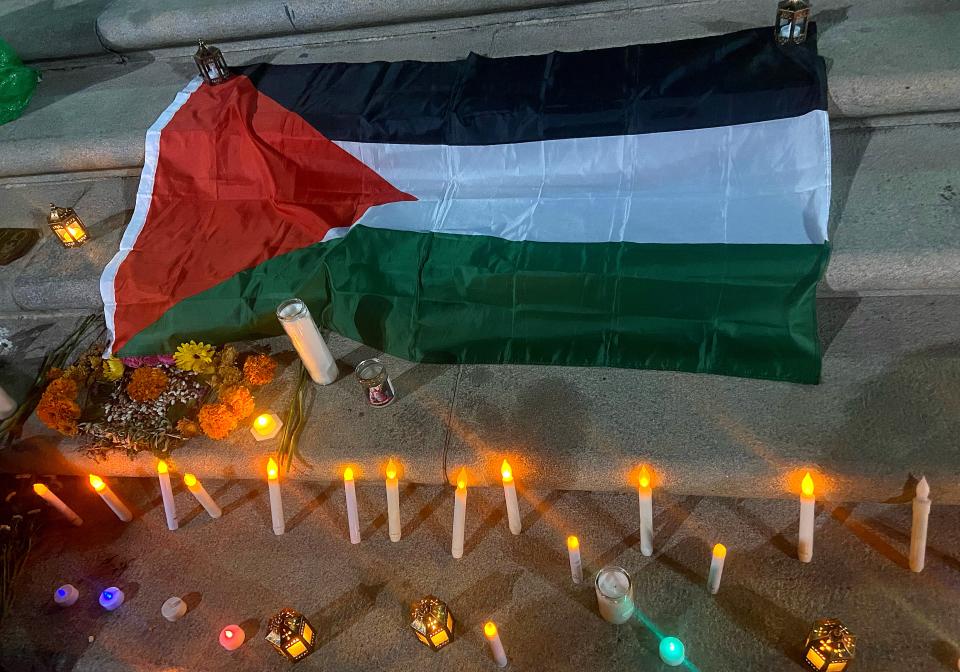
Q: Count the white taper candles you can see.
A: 15